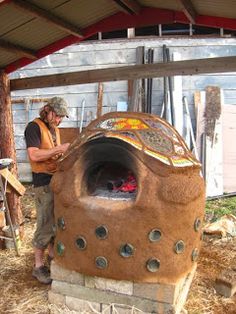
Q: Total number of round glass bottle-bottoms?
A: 11